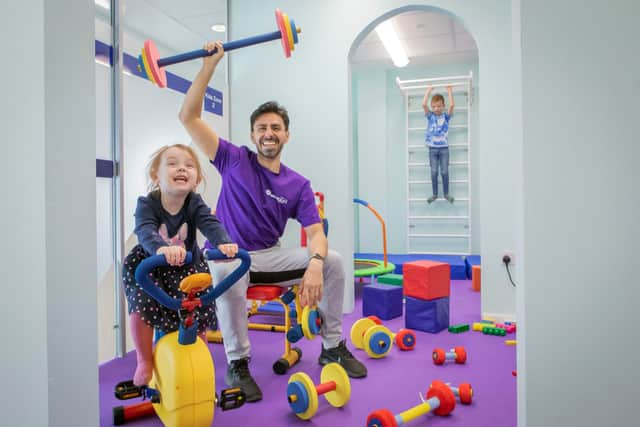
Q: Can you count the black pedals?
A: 2